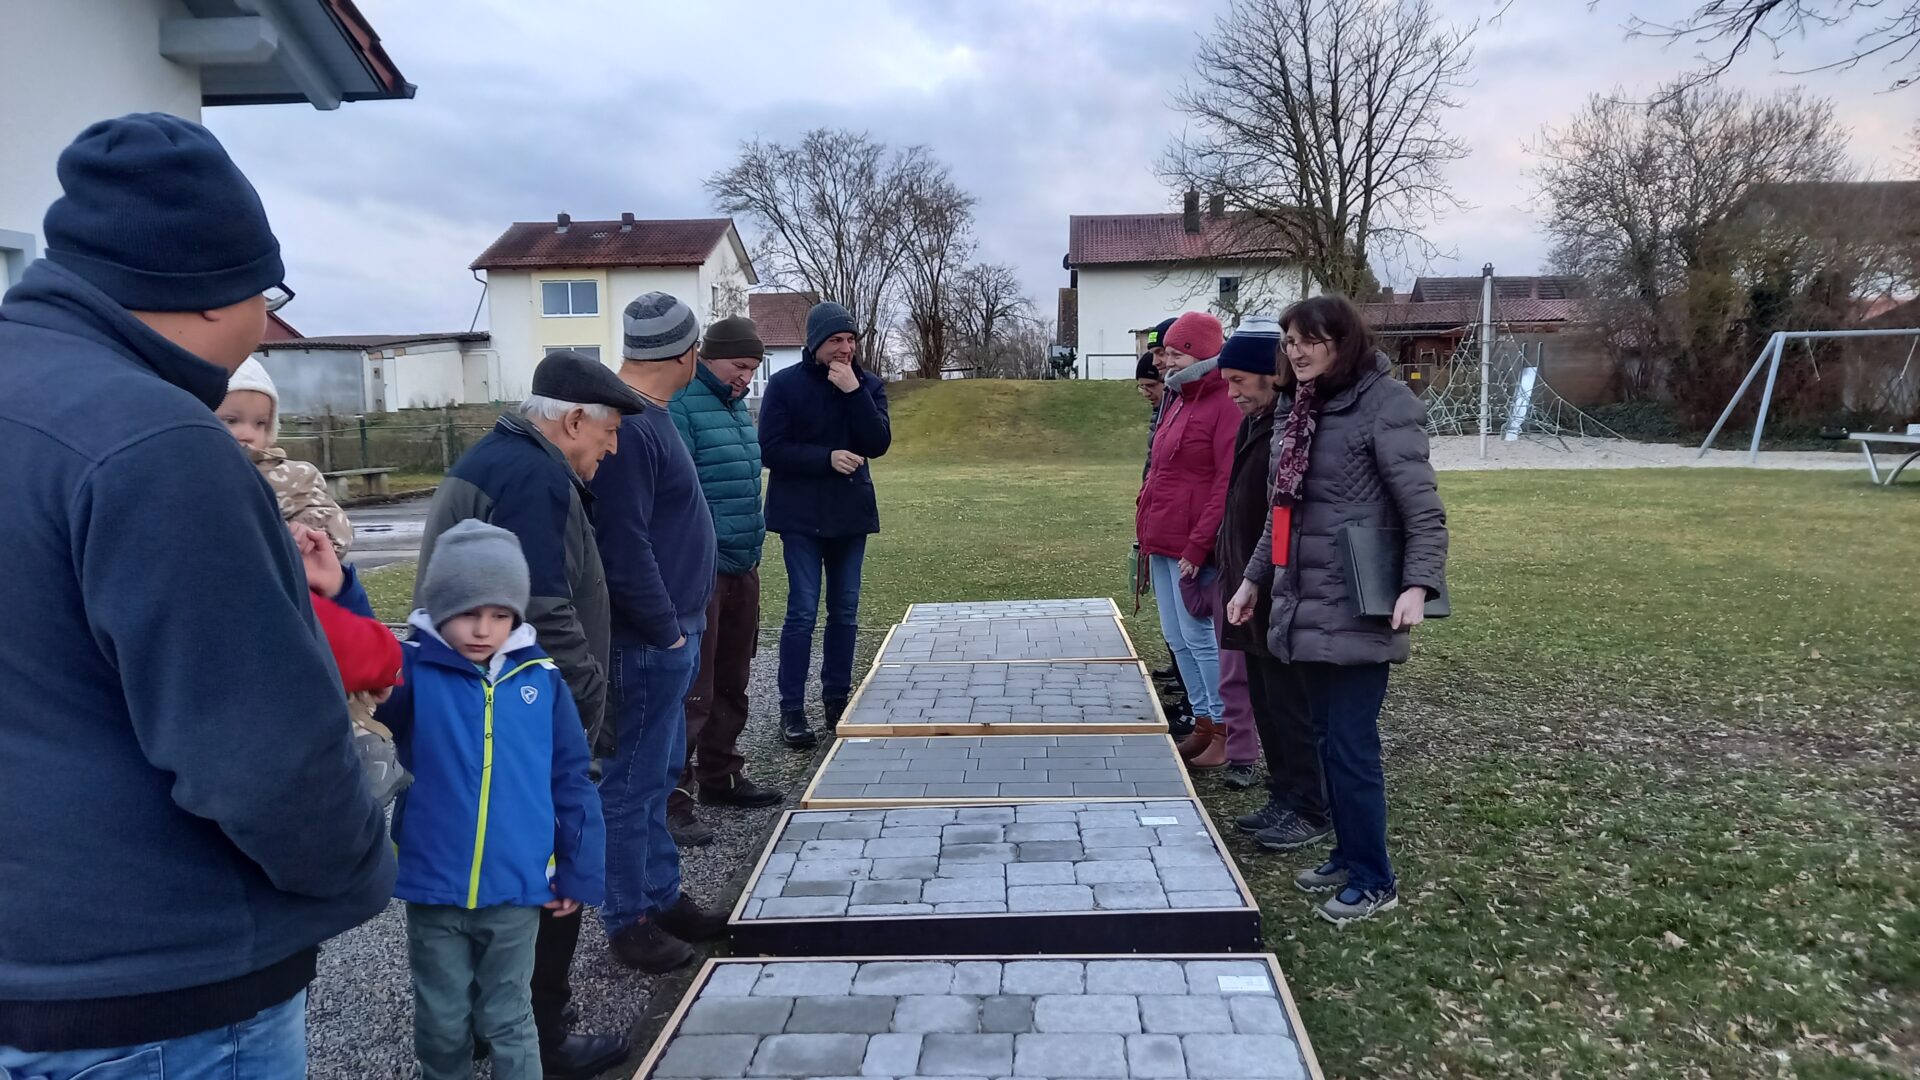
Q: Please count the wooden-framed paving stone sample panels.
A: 6